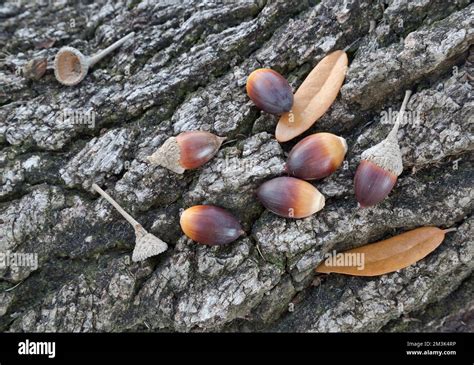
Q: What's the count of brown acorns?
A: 6